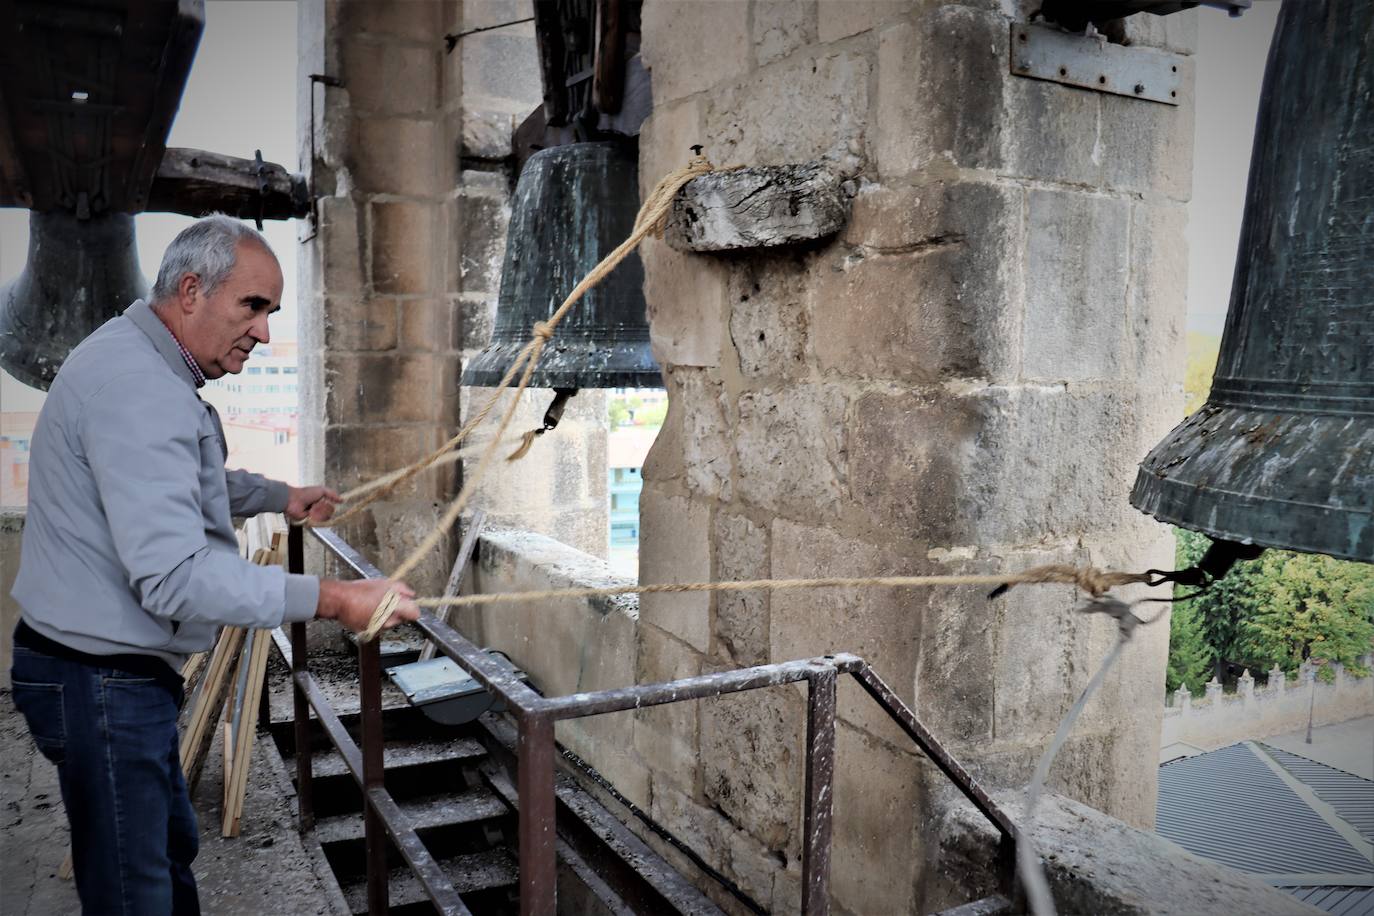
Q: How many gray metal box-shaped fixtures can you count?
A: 1